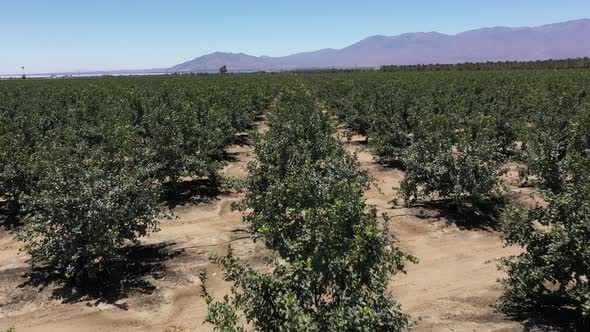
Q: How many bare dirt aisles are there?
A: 2